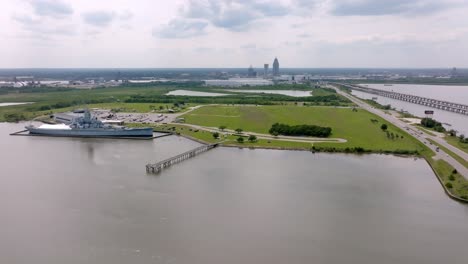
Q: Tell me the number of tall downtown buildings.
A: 3